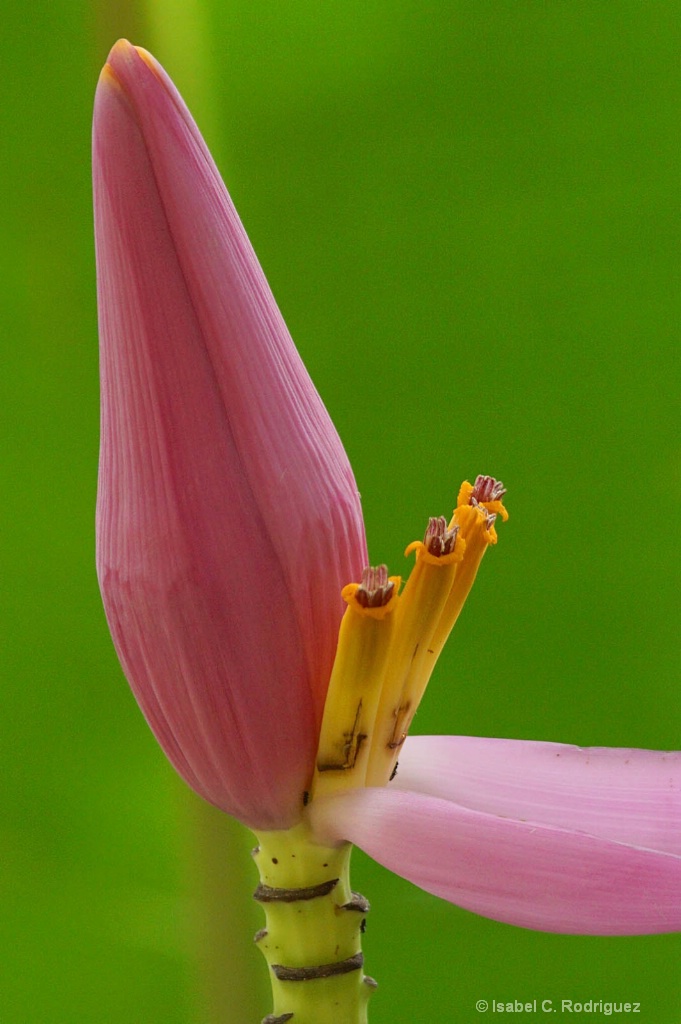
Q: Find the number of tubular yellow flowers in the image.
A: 4